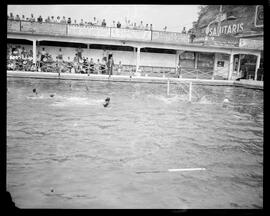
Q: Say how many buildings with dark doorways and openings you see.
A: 1